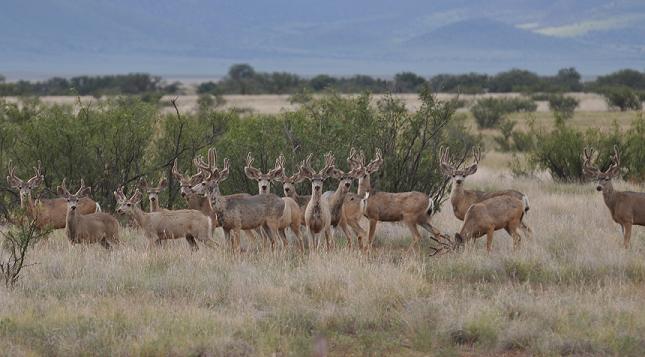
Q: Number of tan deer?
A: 14